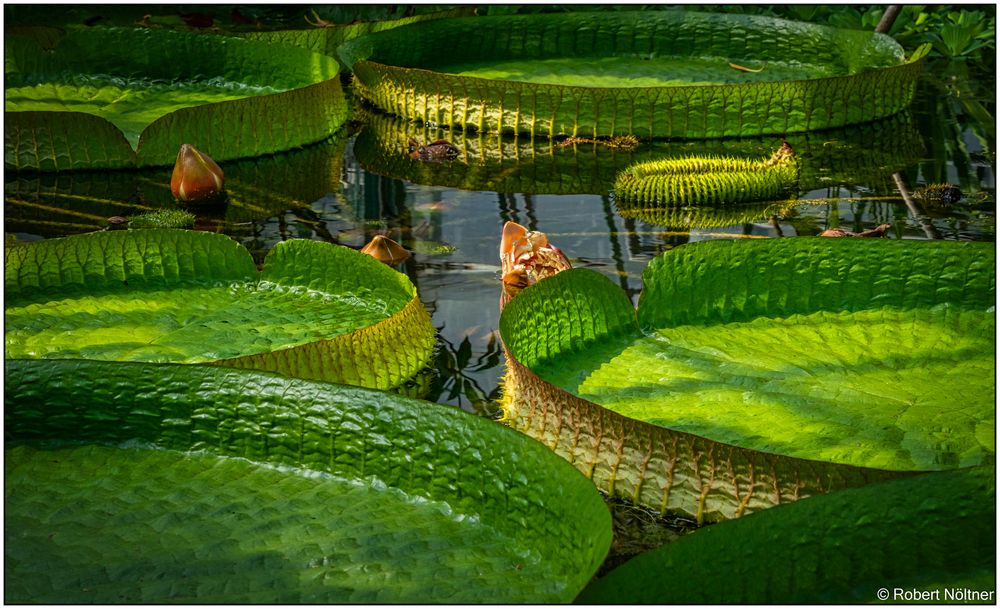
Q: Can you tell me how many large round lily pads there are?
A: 6